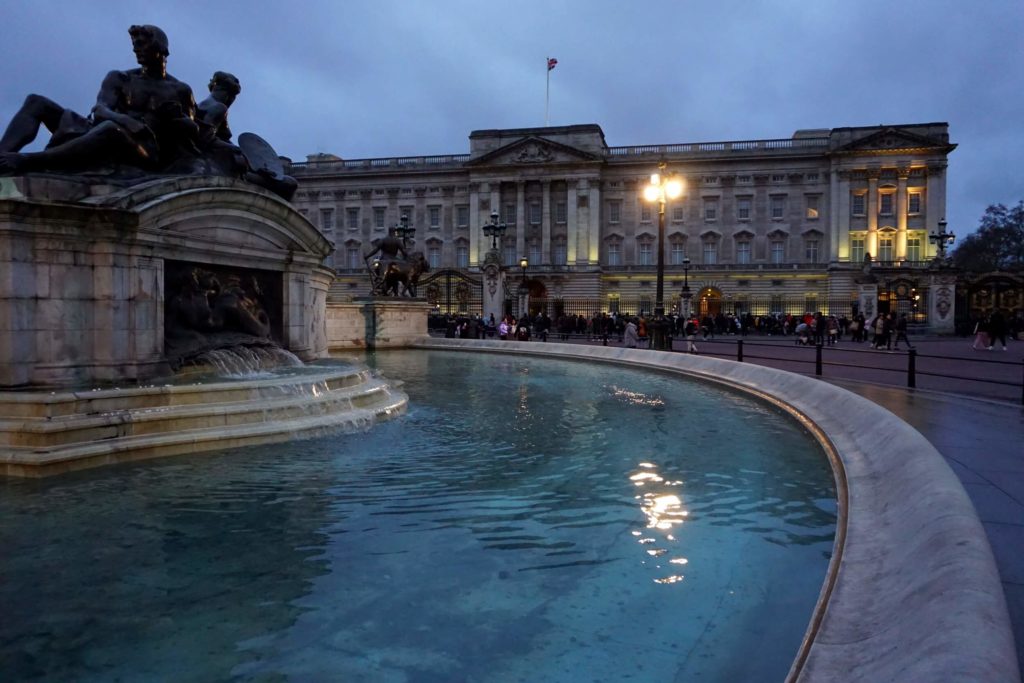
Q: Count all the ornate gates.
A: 3